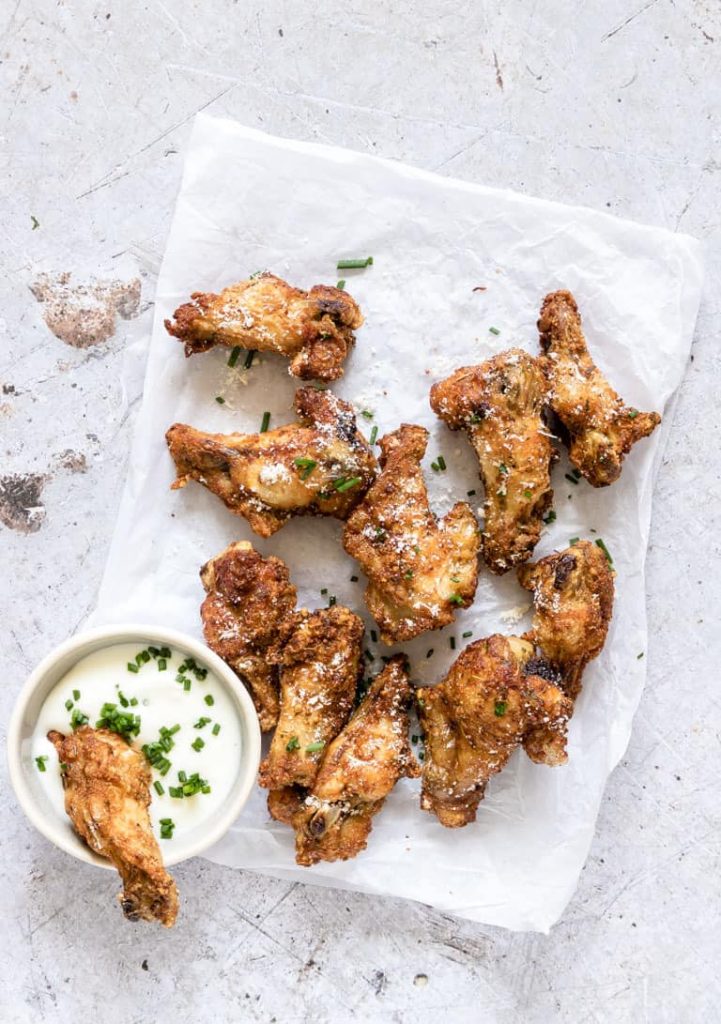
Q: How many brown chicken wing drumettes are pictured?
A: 11